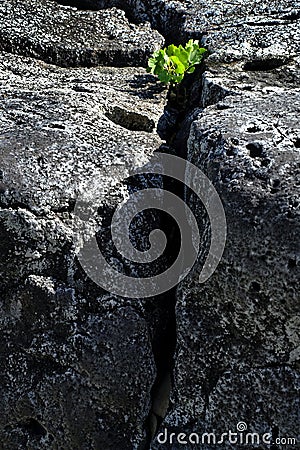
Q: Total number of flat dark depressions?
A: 2